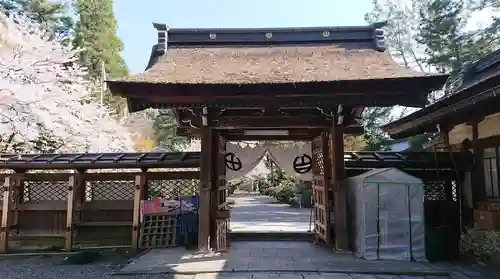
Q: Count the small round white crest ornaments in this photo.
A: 3